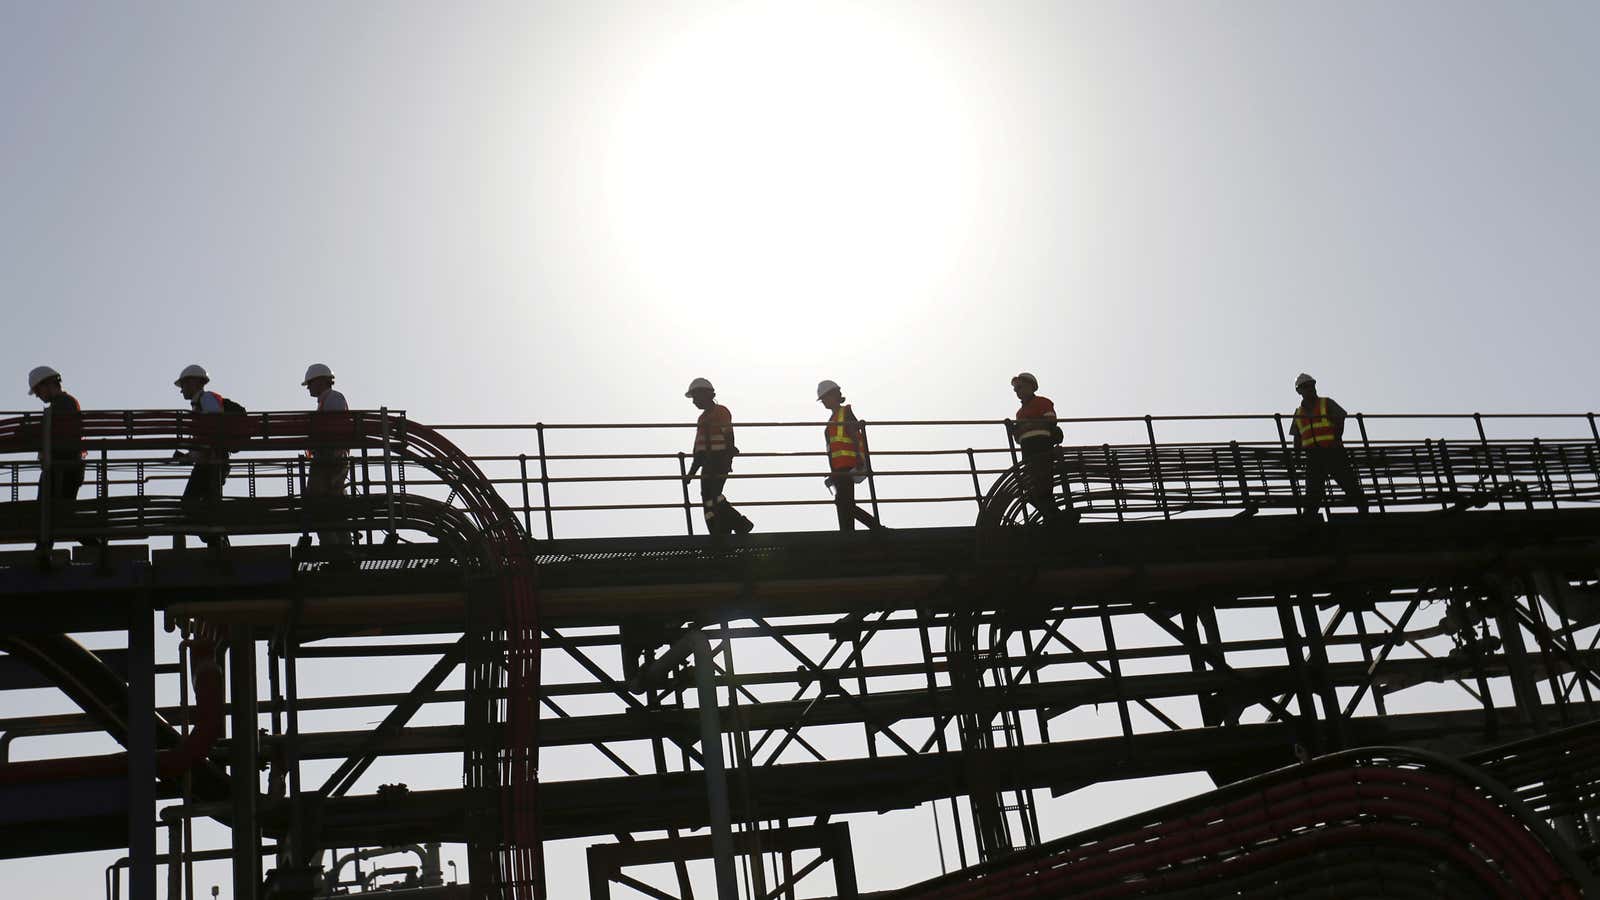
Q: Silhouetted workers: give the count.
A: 7